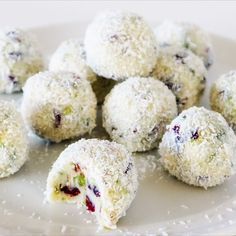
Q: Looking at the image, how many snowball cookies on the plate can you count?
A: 11